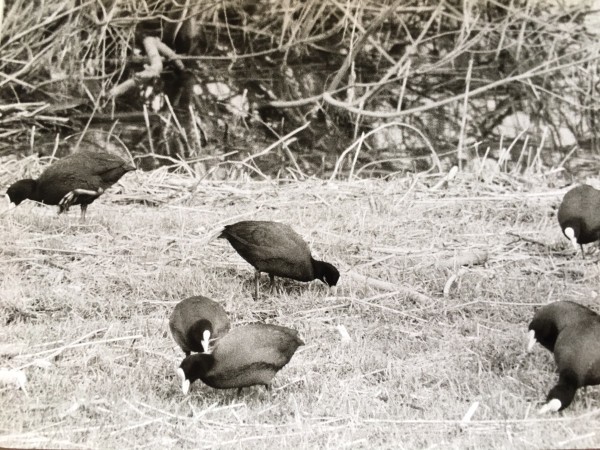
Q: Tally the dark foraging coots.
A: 7